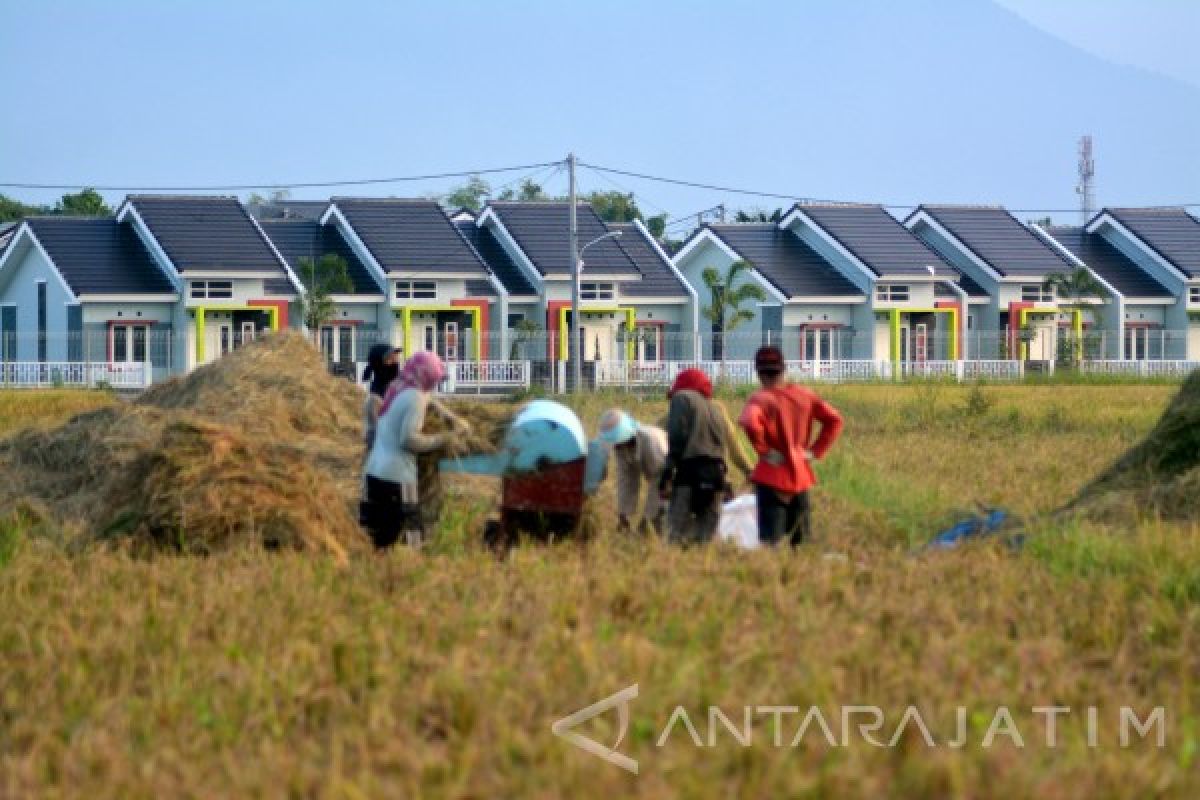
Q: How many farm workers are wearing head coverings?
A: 5